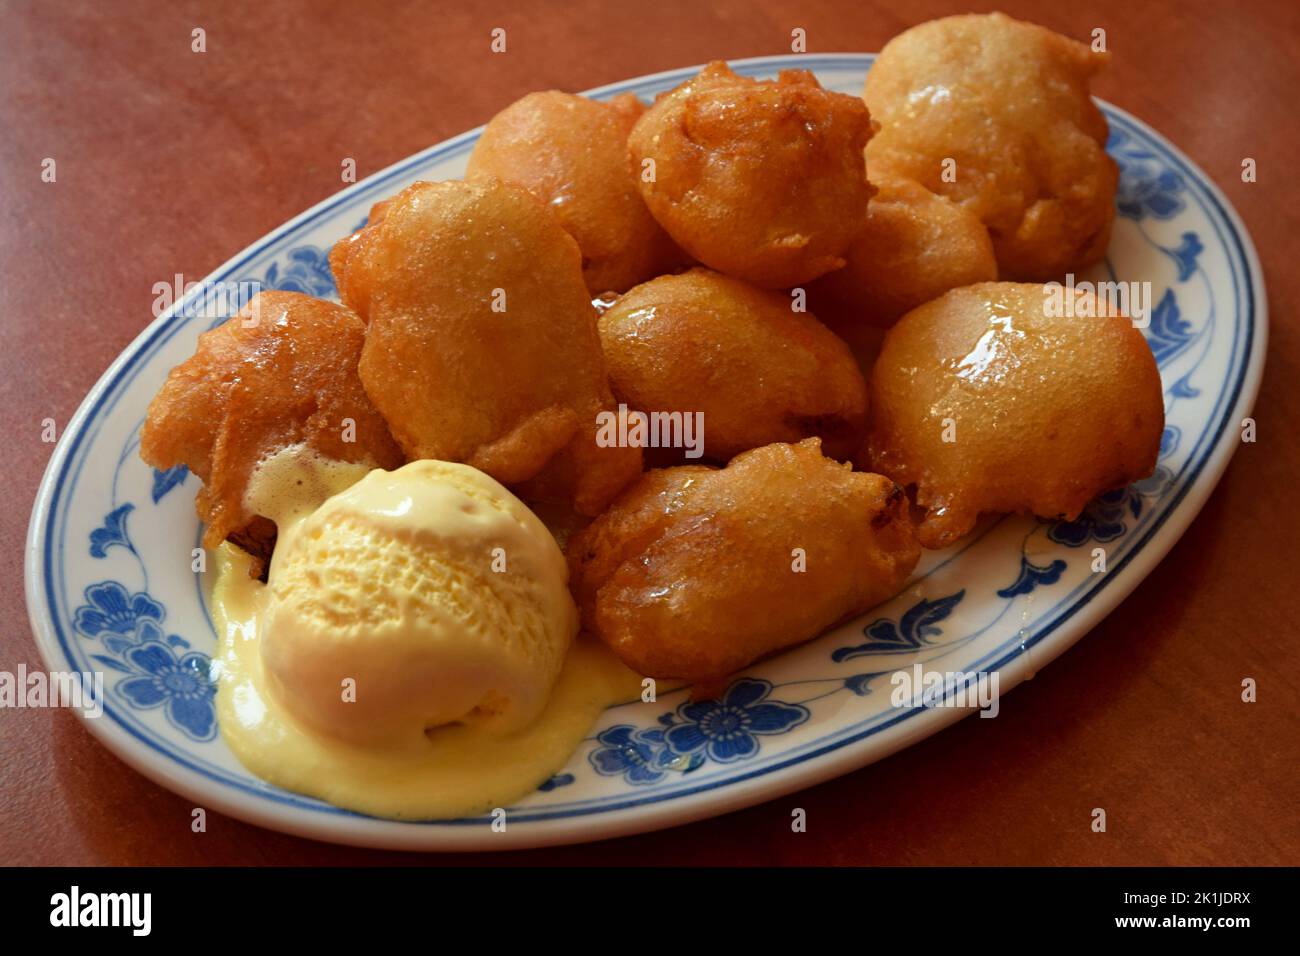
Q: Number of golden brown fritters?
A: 9